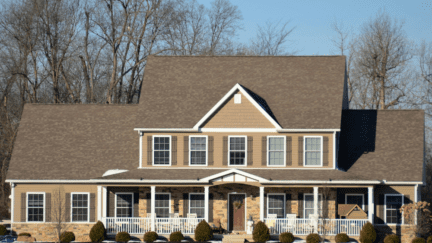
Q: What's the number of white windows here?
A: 14